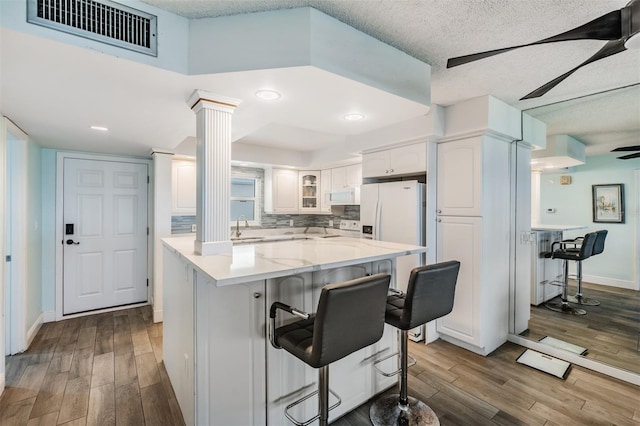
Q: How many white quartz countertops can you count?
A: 2